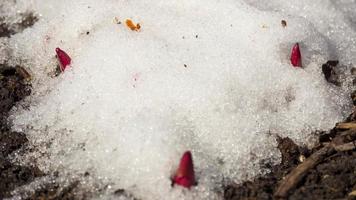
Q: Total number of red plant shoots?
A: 3